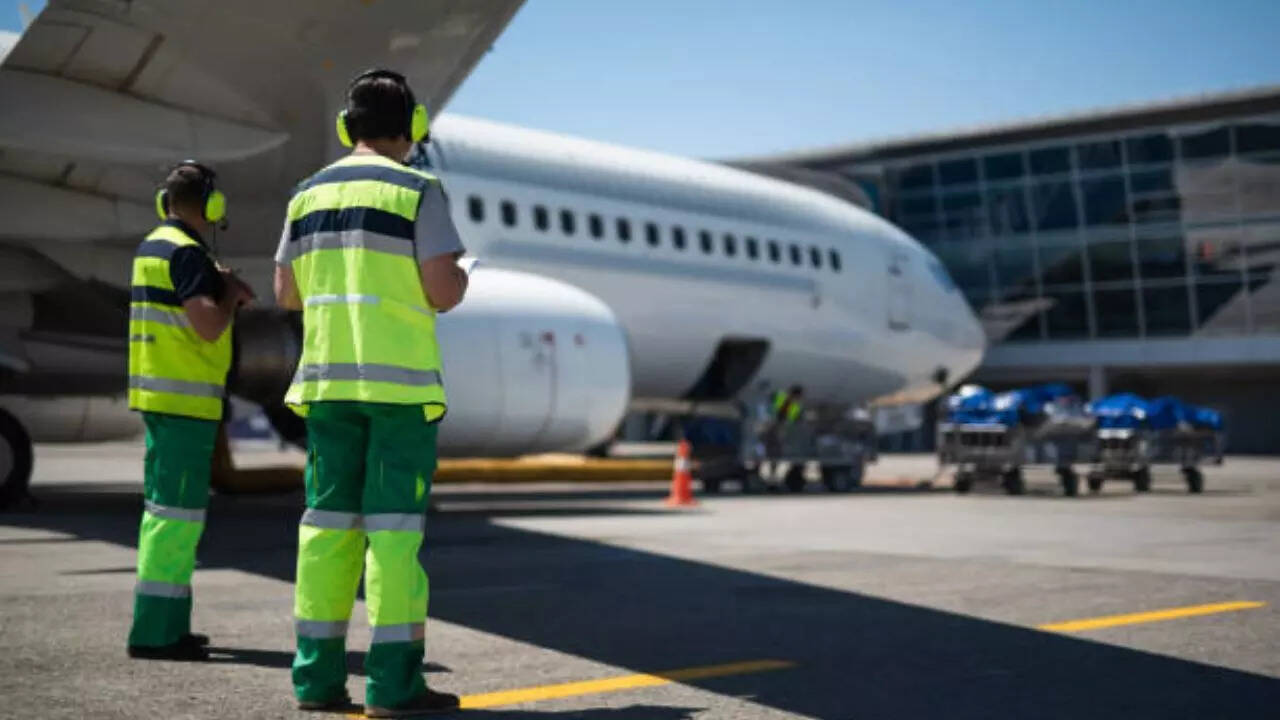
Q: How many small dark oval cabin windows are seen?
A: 15